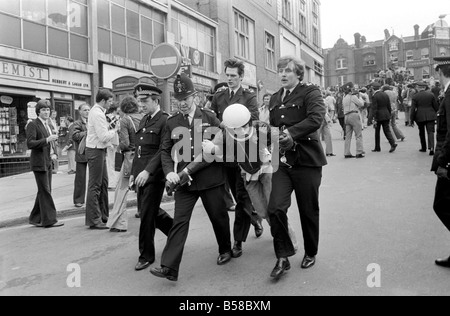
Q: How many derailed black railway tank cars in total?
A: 0